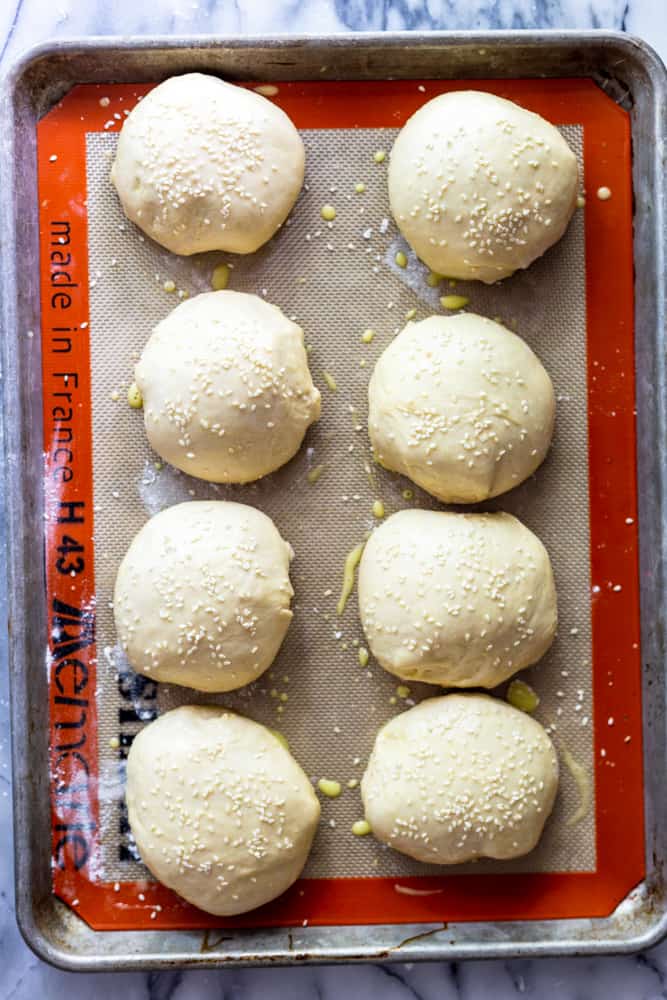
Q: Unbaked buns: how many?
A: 8